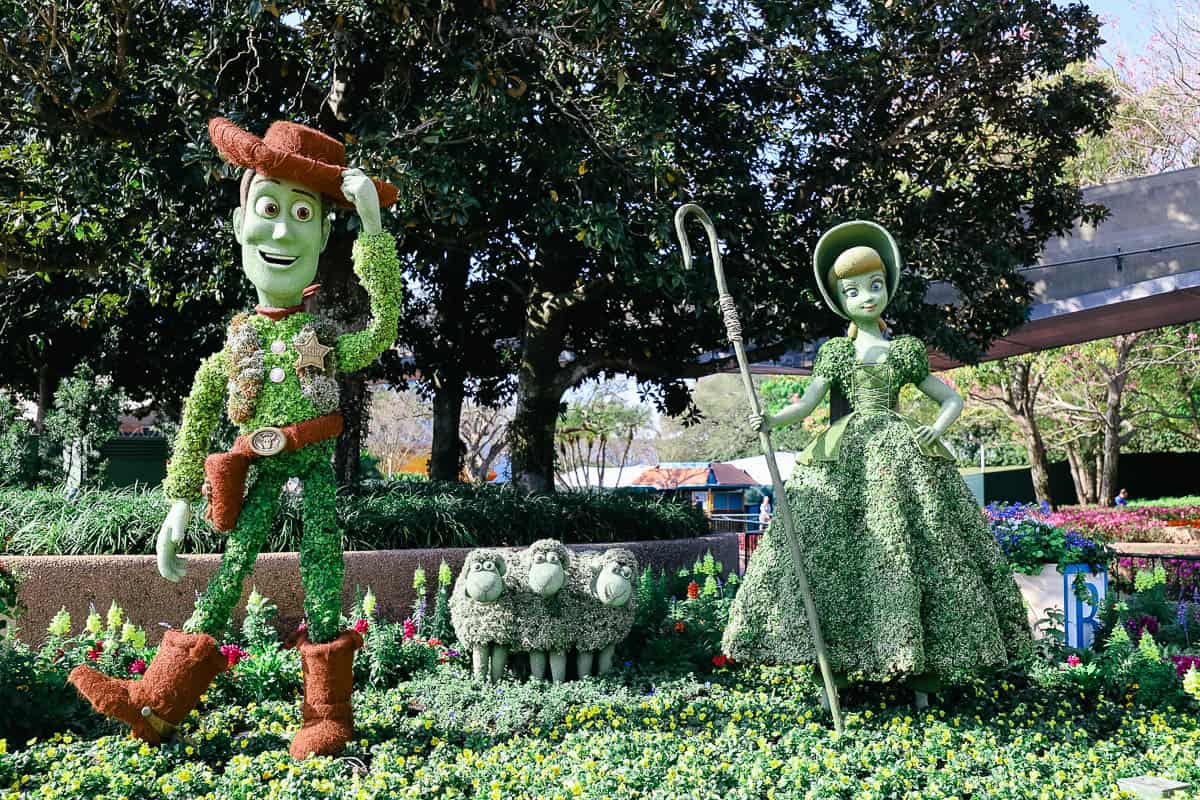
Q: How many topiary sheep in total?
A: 3